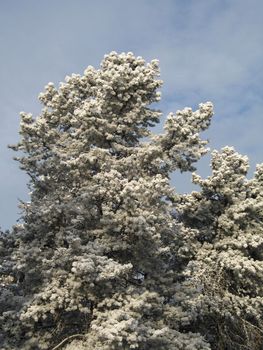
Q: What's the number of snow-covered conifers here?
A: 2